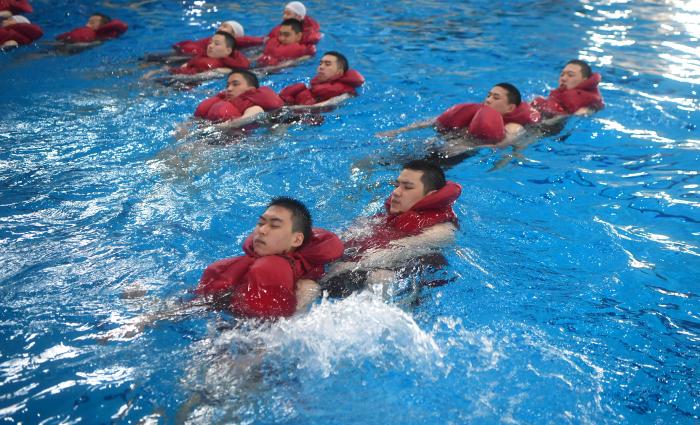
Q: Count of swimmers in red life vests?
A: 13